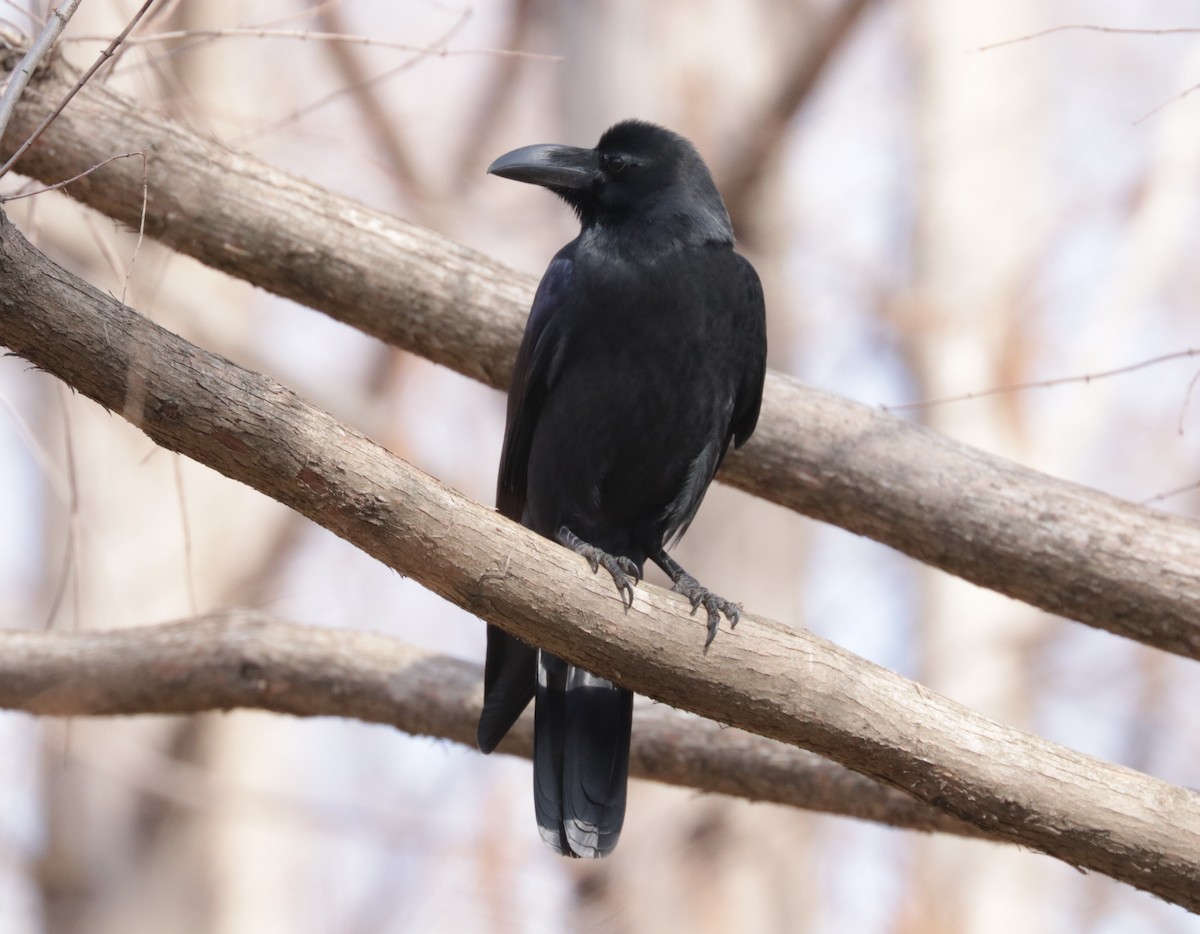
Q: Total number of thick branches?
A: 3